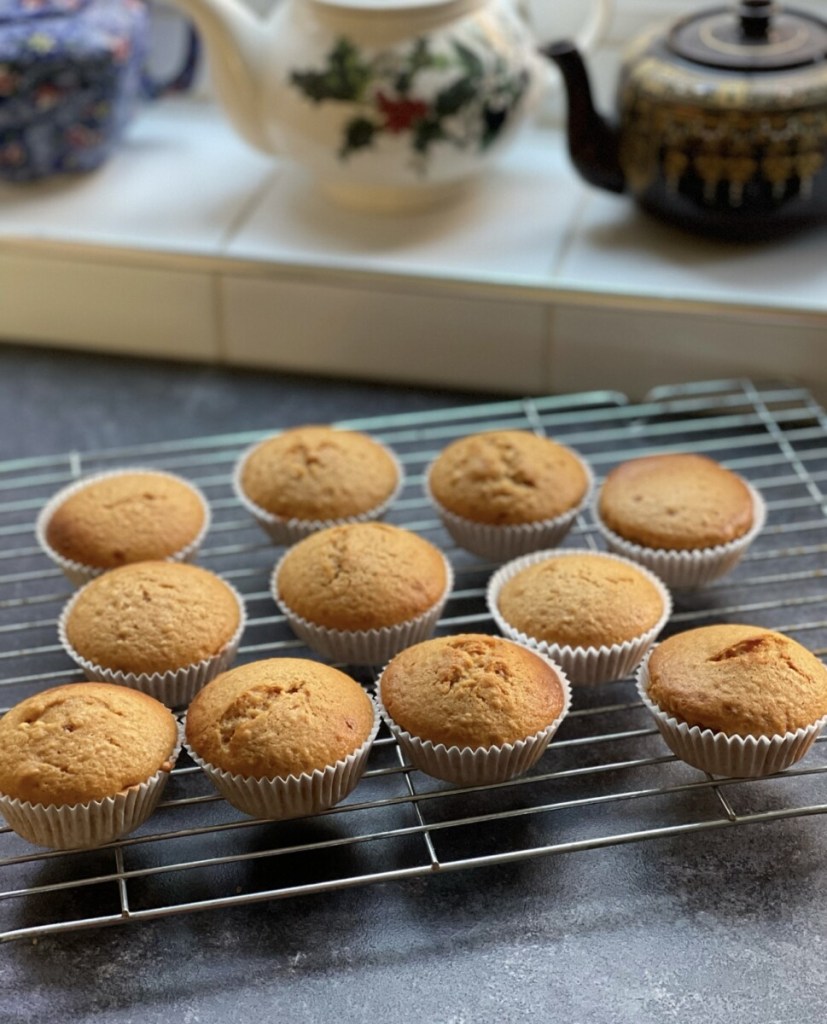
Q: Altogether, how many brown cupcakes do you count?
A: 11